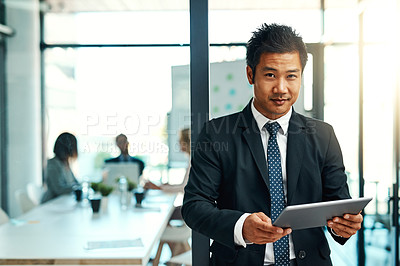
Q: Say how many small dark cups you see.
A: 3